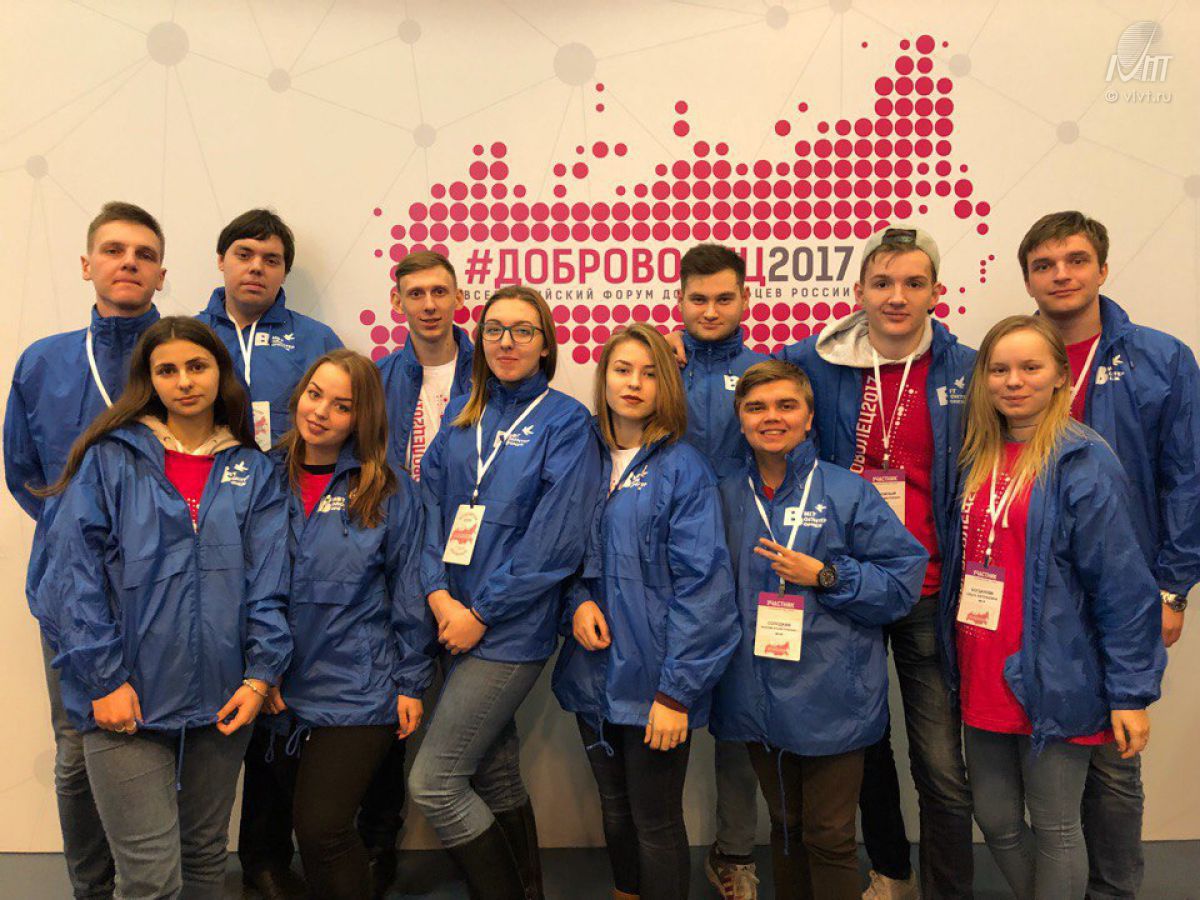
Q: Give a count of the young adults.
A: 12